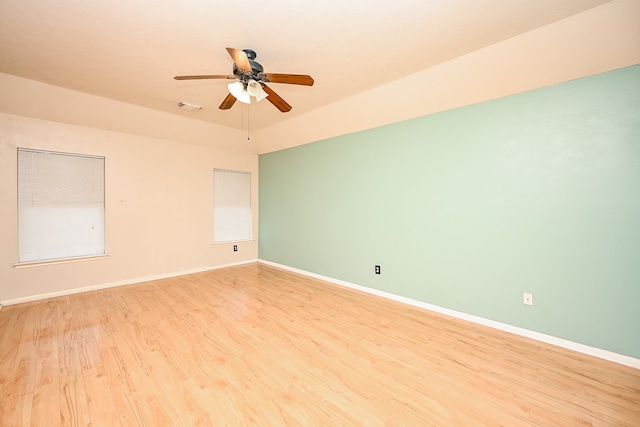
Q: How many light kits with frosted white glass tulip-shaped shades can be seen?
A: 1